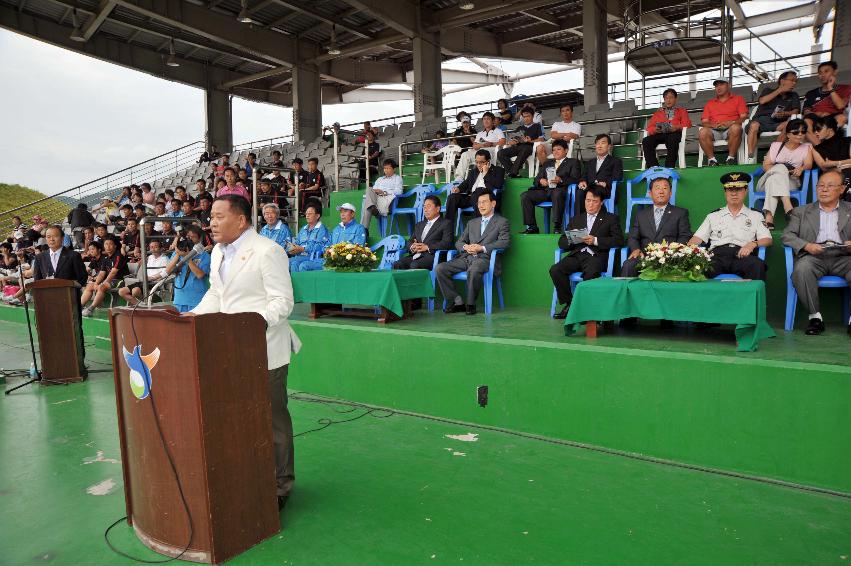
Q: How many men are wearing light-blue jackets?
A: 3